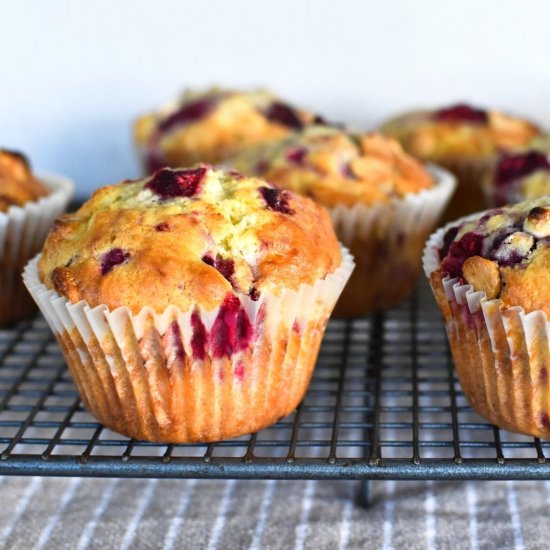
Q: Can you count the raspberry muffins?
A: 7